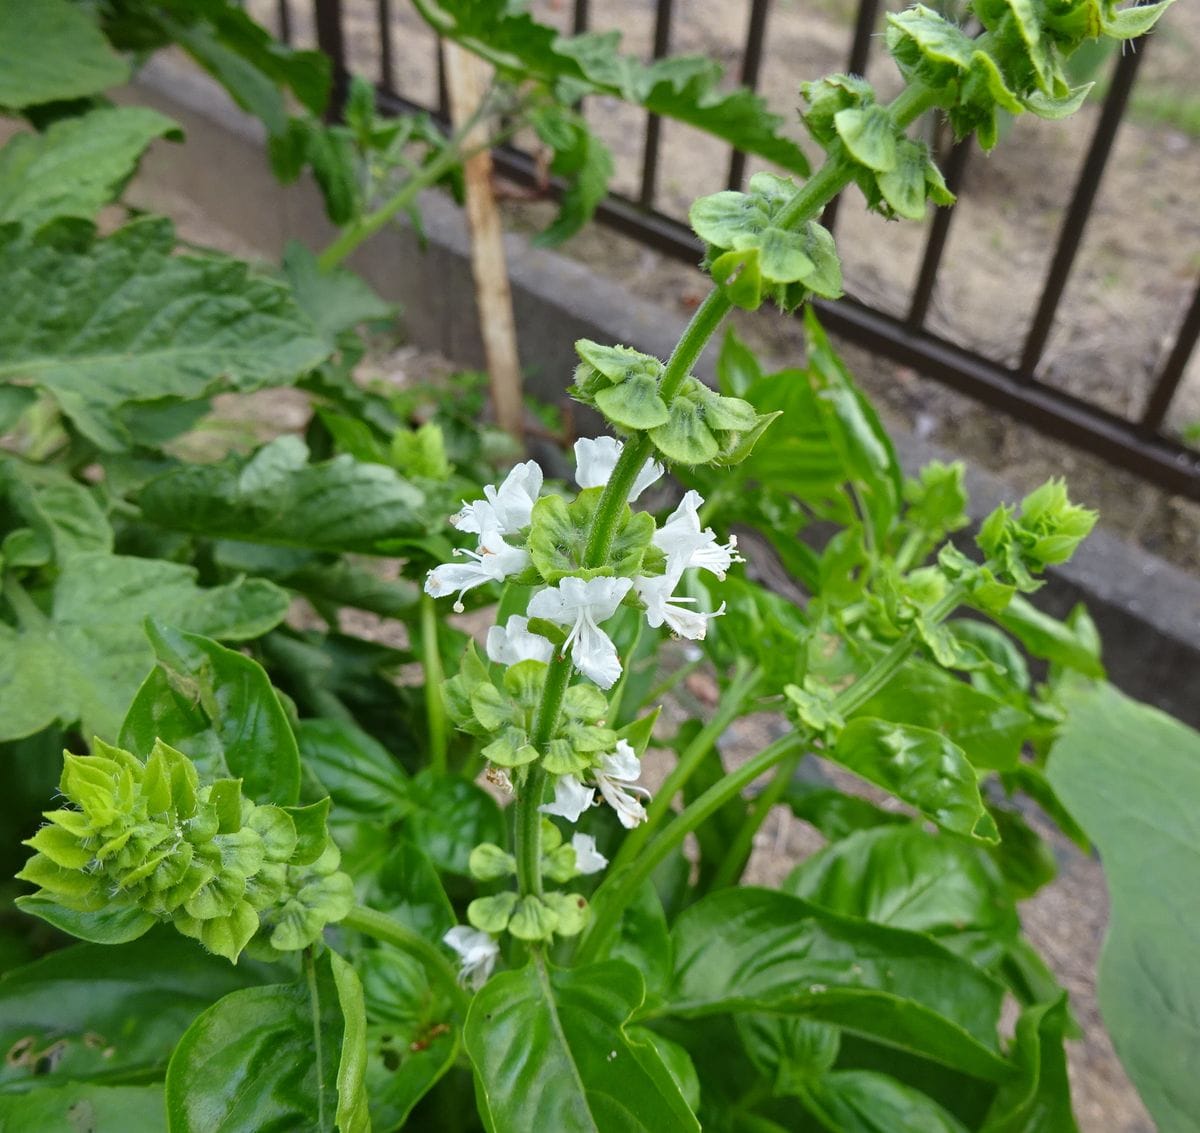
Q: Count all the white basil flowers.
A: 11